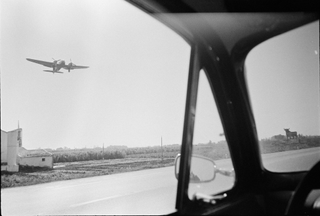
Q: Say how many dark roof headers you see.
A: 1